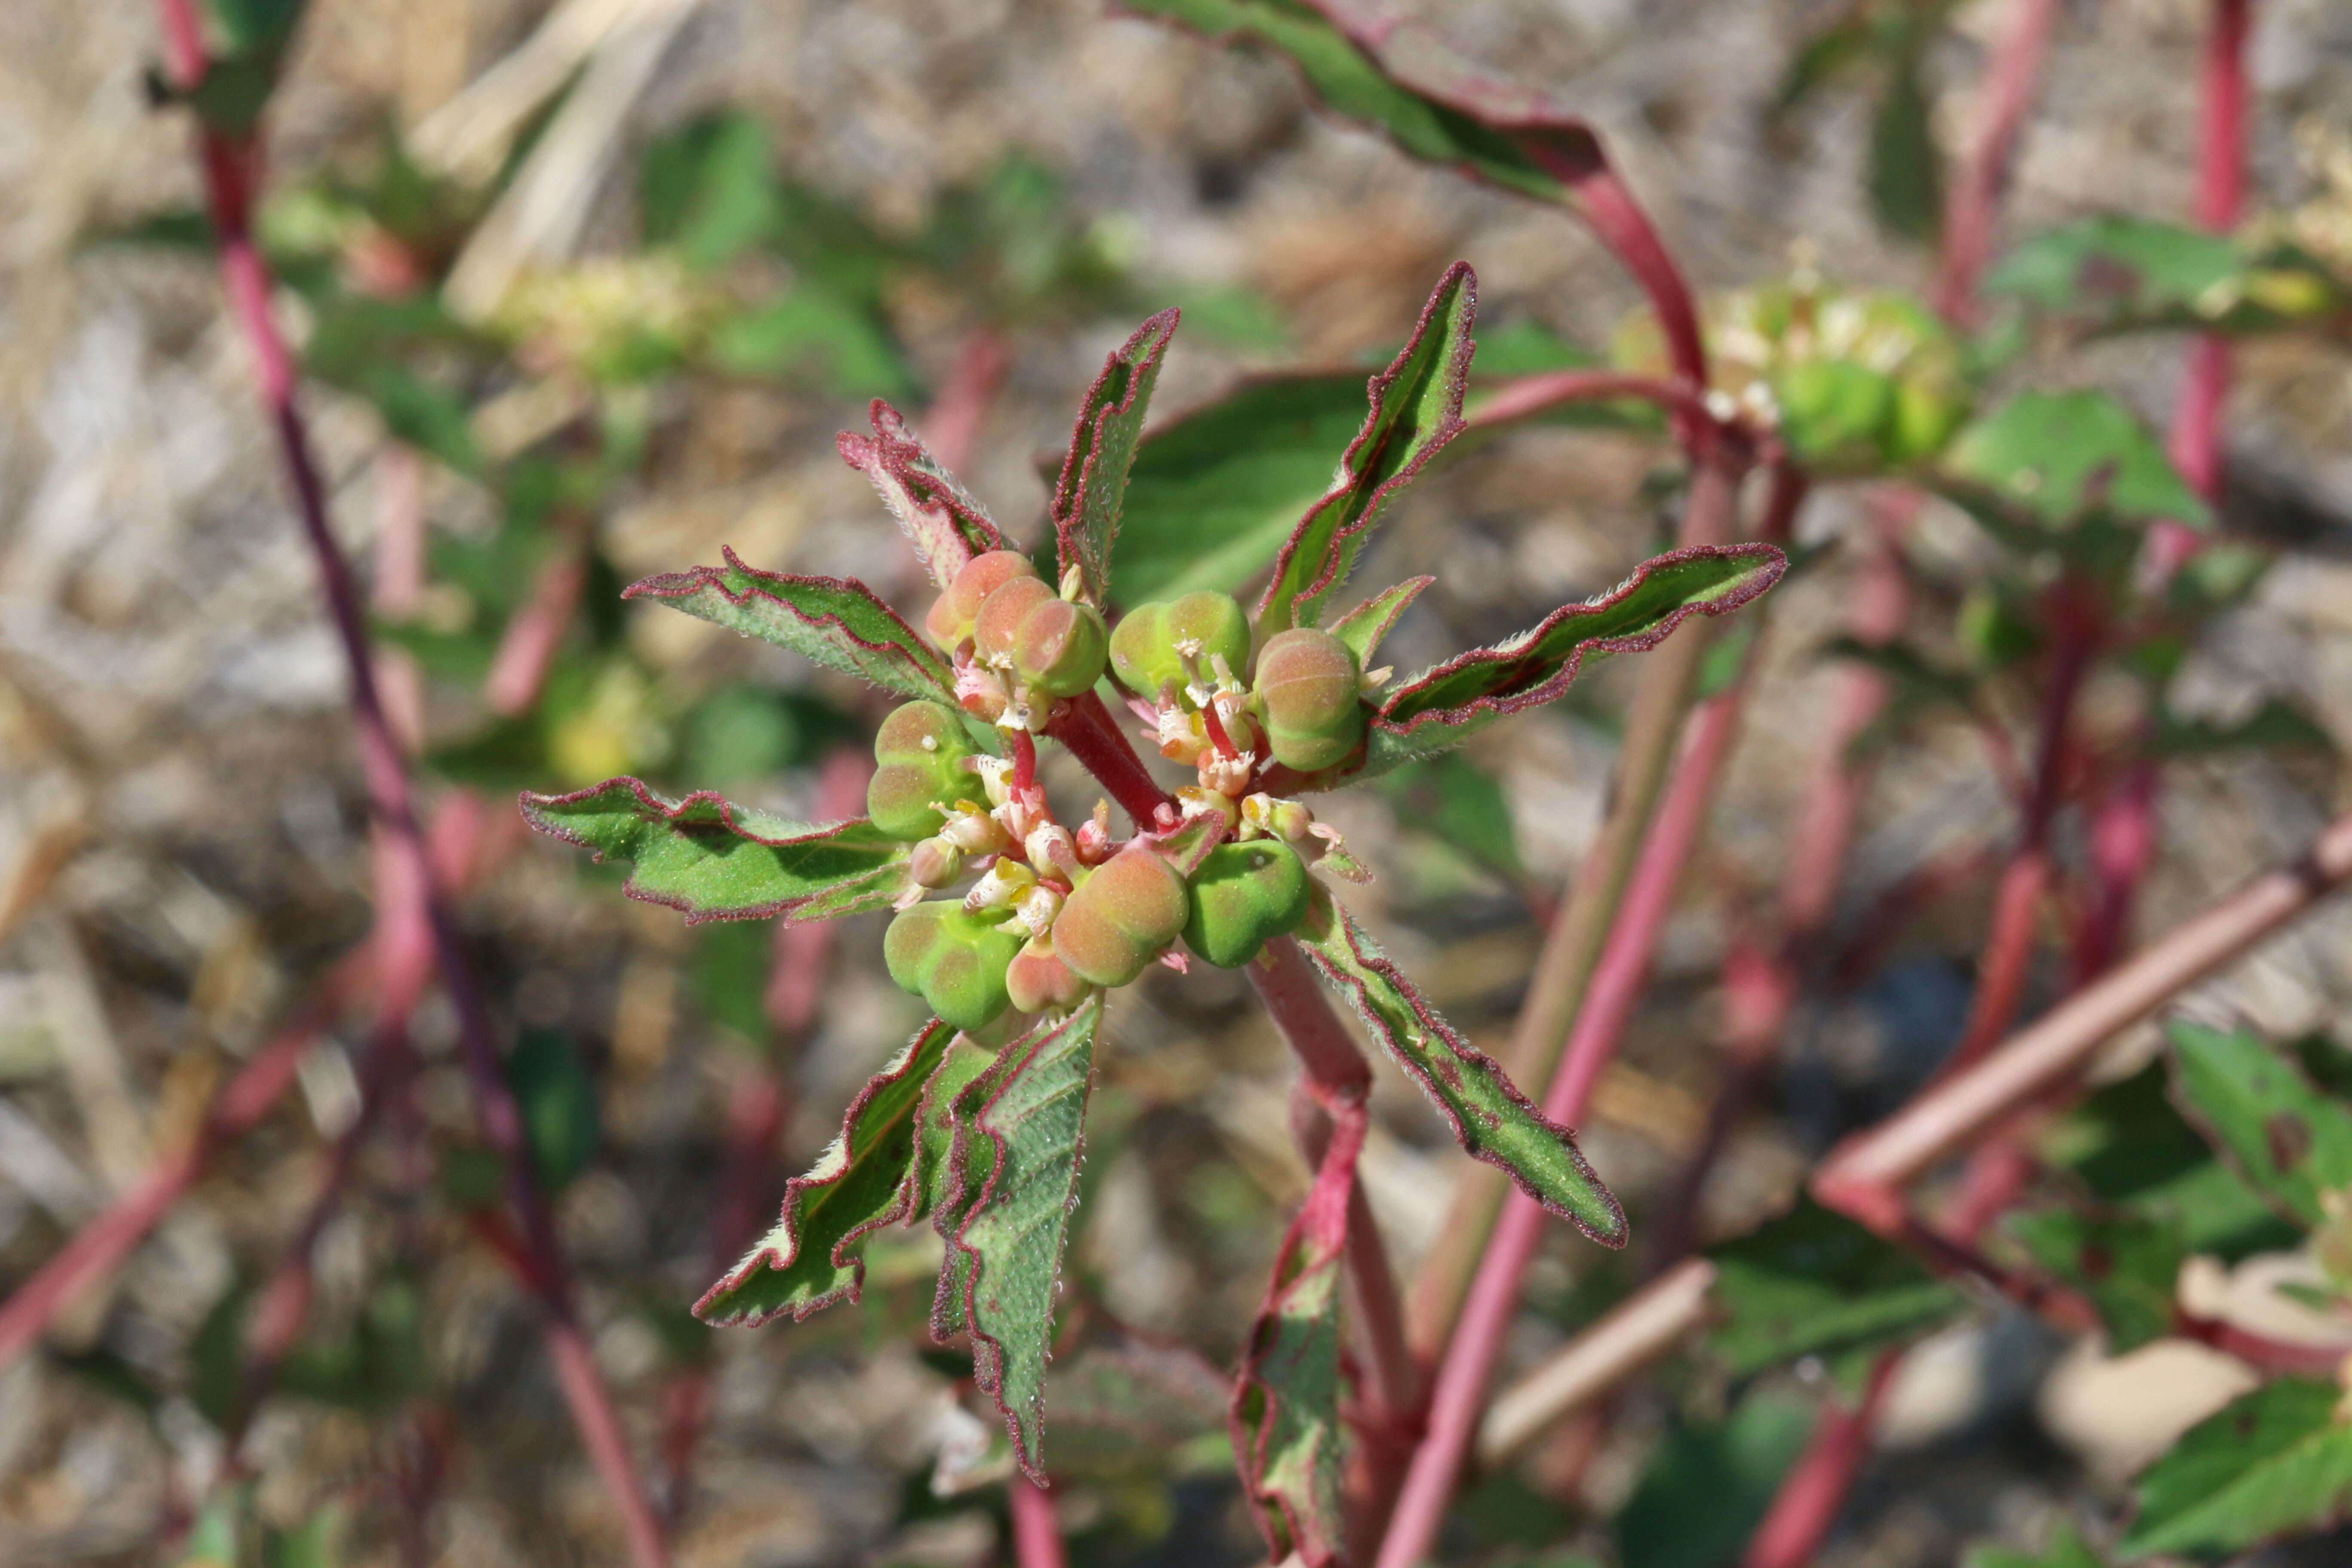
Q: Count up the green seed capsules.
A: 4